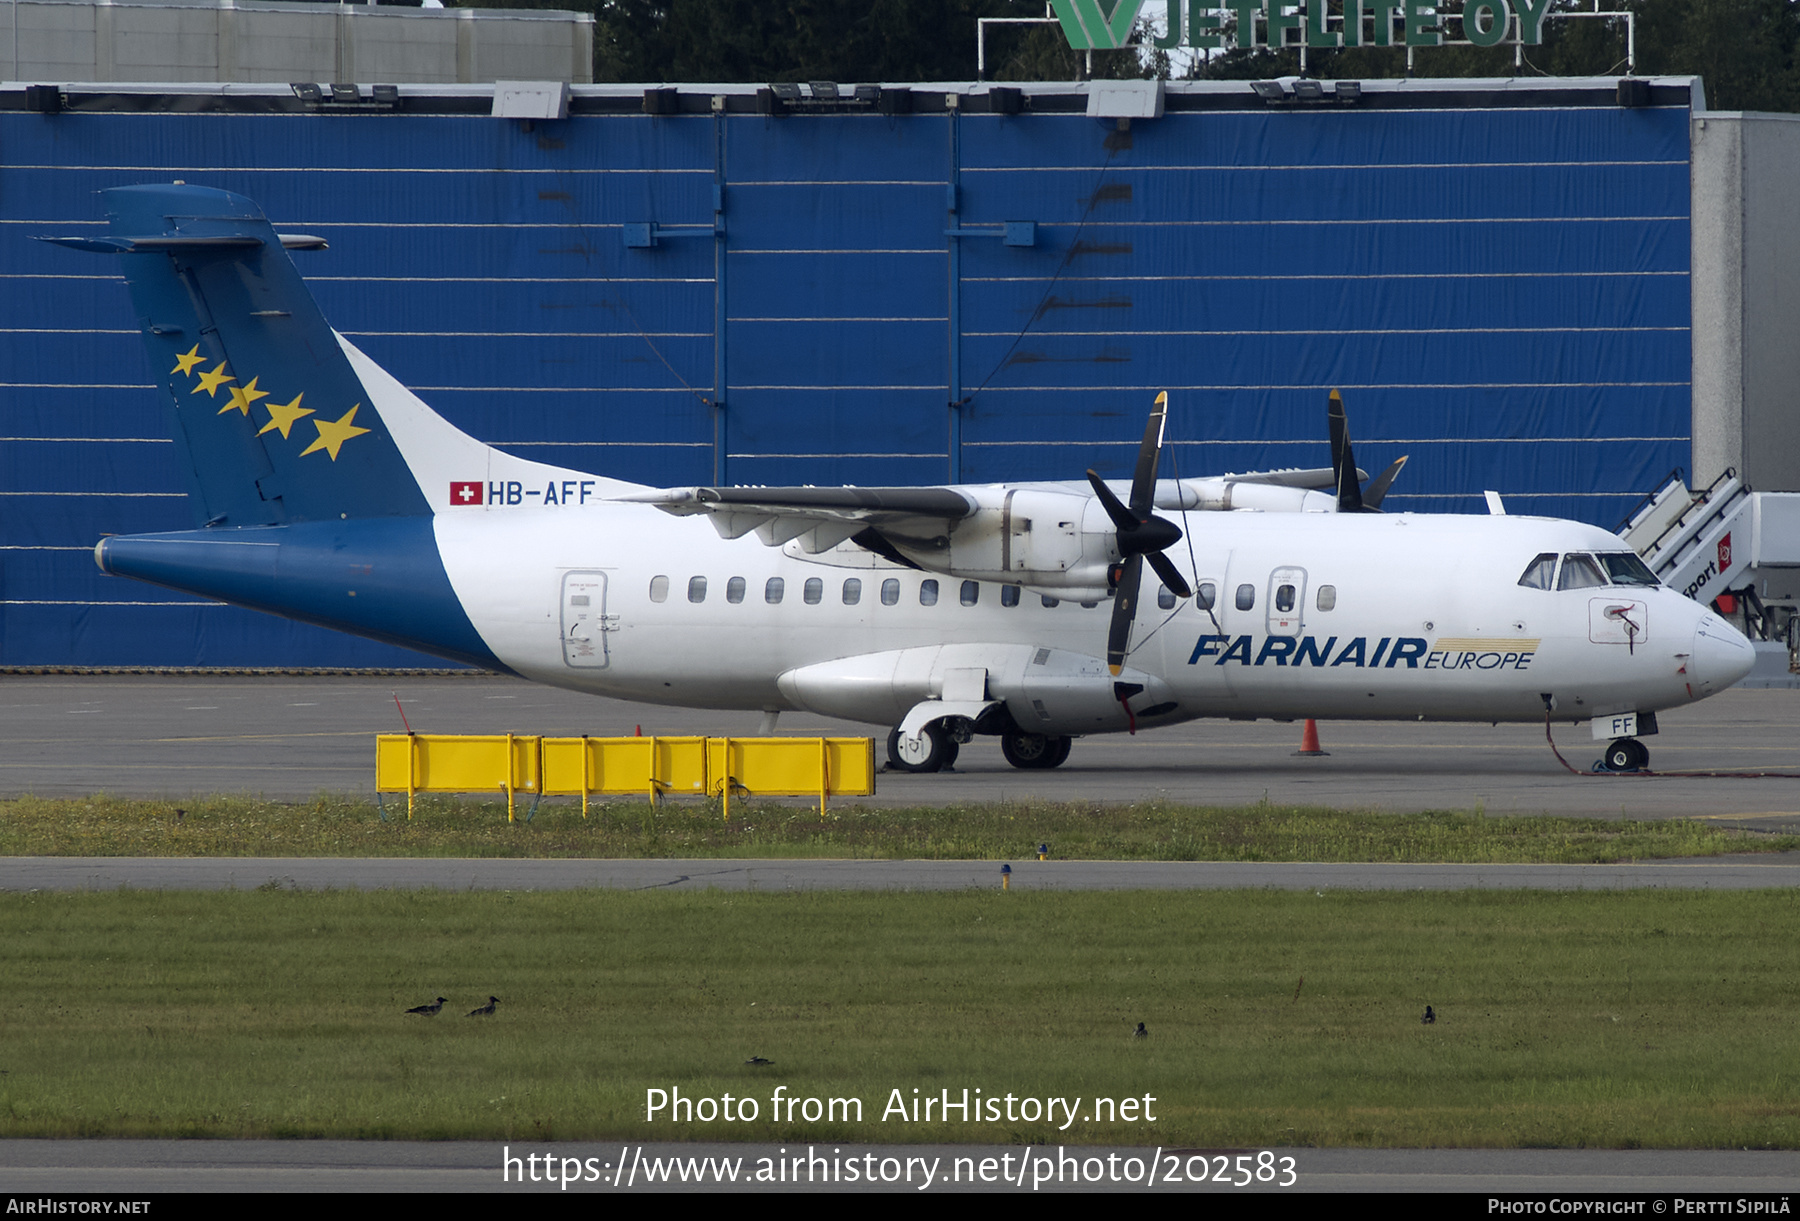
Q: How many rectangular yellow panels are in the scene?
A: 3